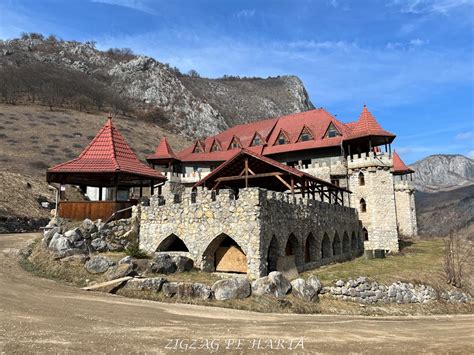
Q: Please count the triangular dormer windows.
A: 7